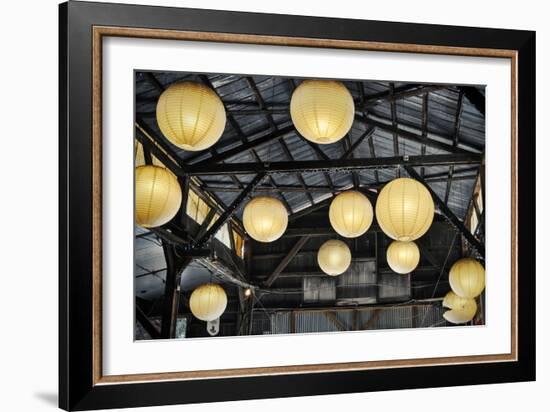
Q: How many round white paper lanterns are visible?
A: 11